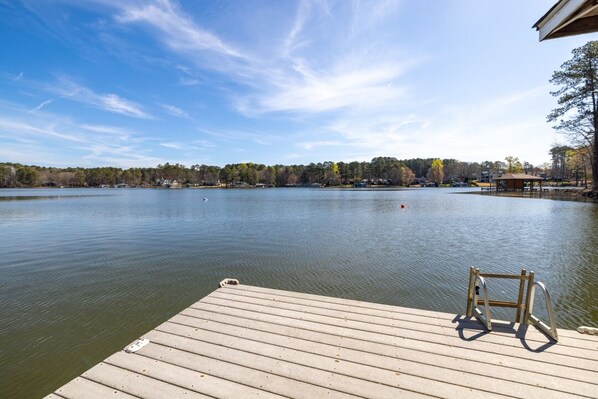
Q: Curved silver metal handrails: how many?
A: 2